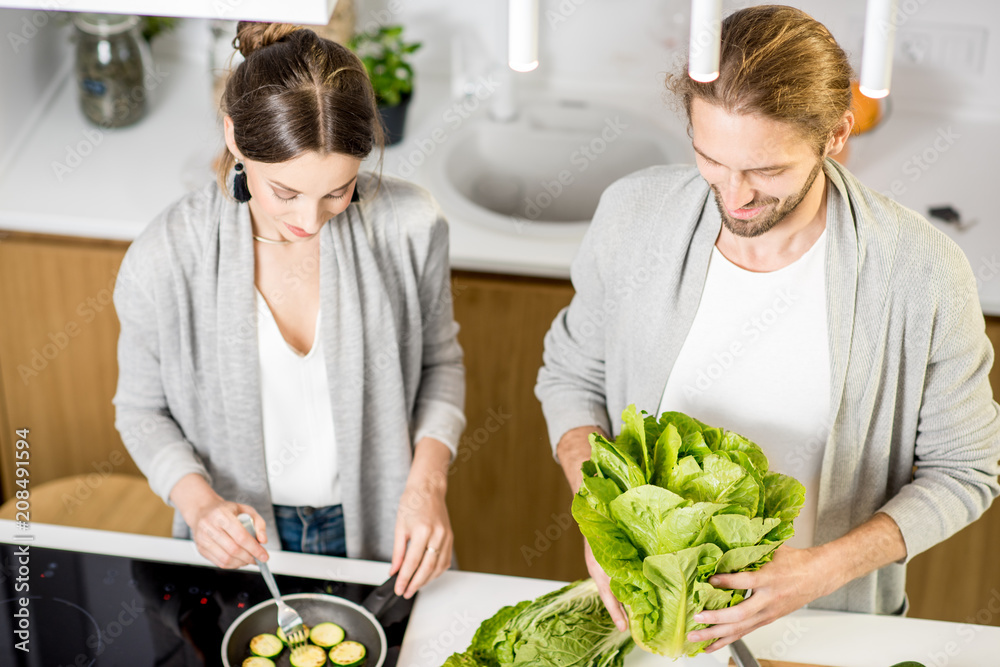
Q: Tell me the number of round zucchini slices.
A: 6